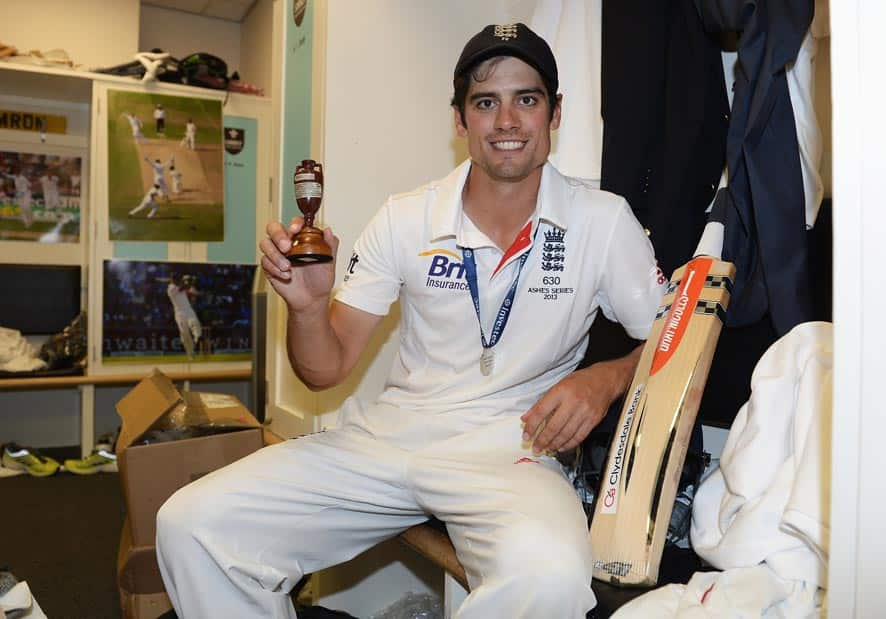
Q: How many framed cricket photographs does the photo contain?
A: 3